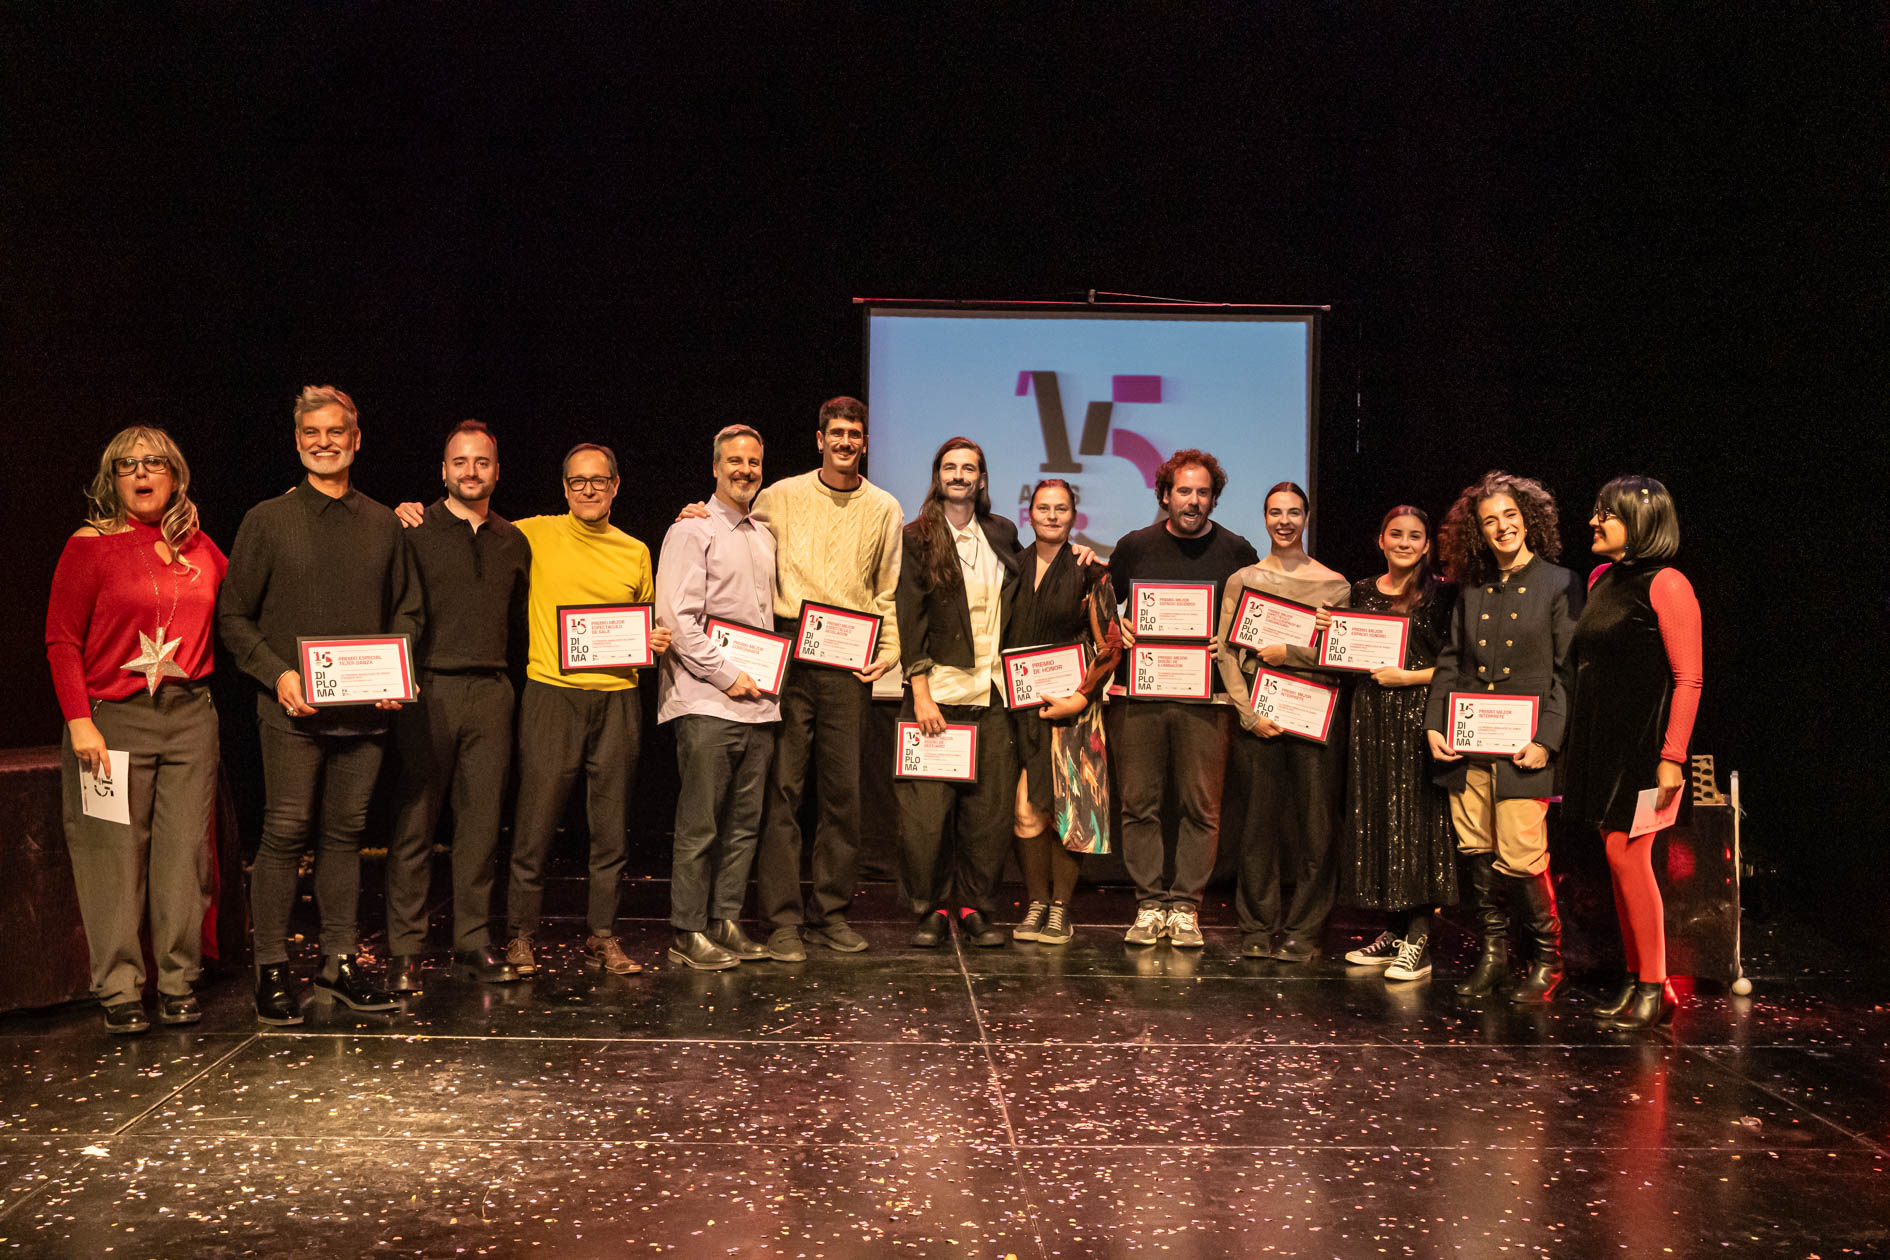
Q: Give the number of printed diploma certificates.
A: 12